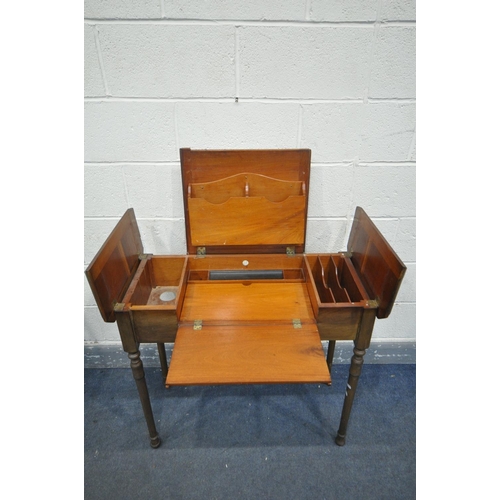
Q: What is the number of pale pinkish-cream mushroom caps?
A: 0